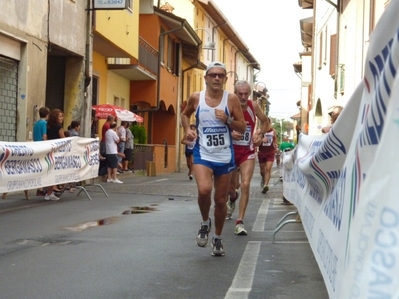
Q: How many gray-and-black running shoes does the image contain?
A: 2